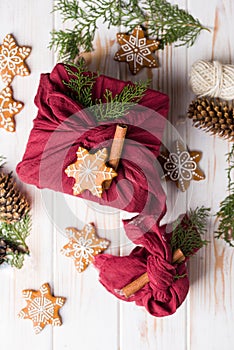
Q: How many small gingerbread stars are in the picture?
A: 7